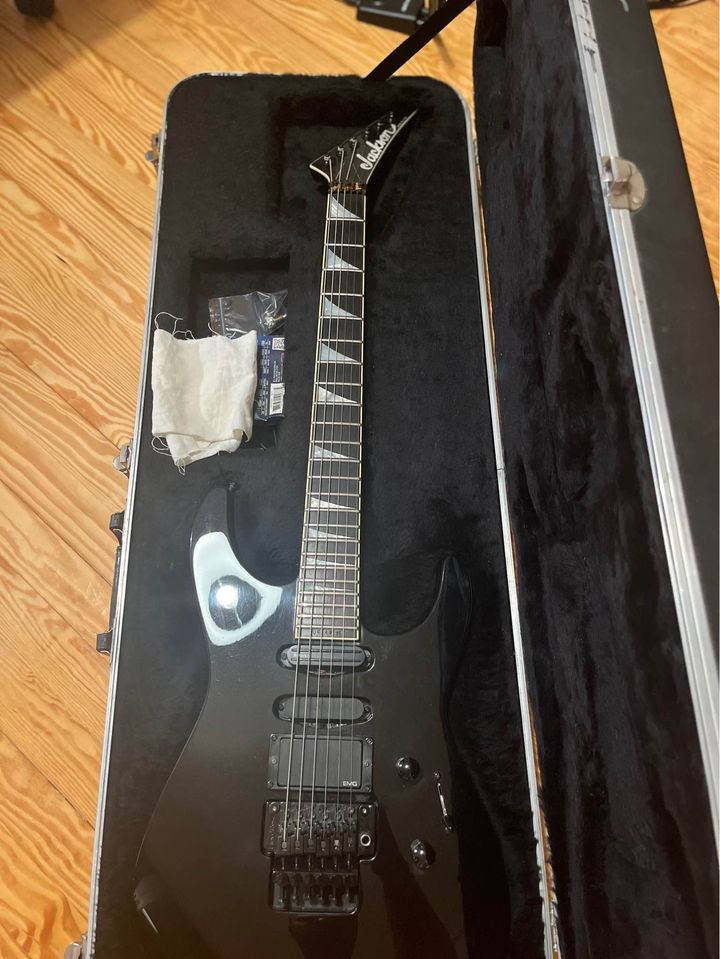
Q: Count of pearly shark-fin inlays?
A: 10